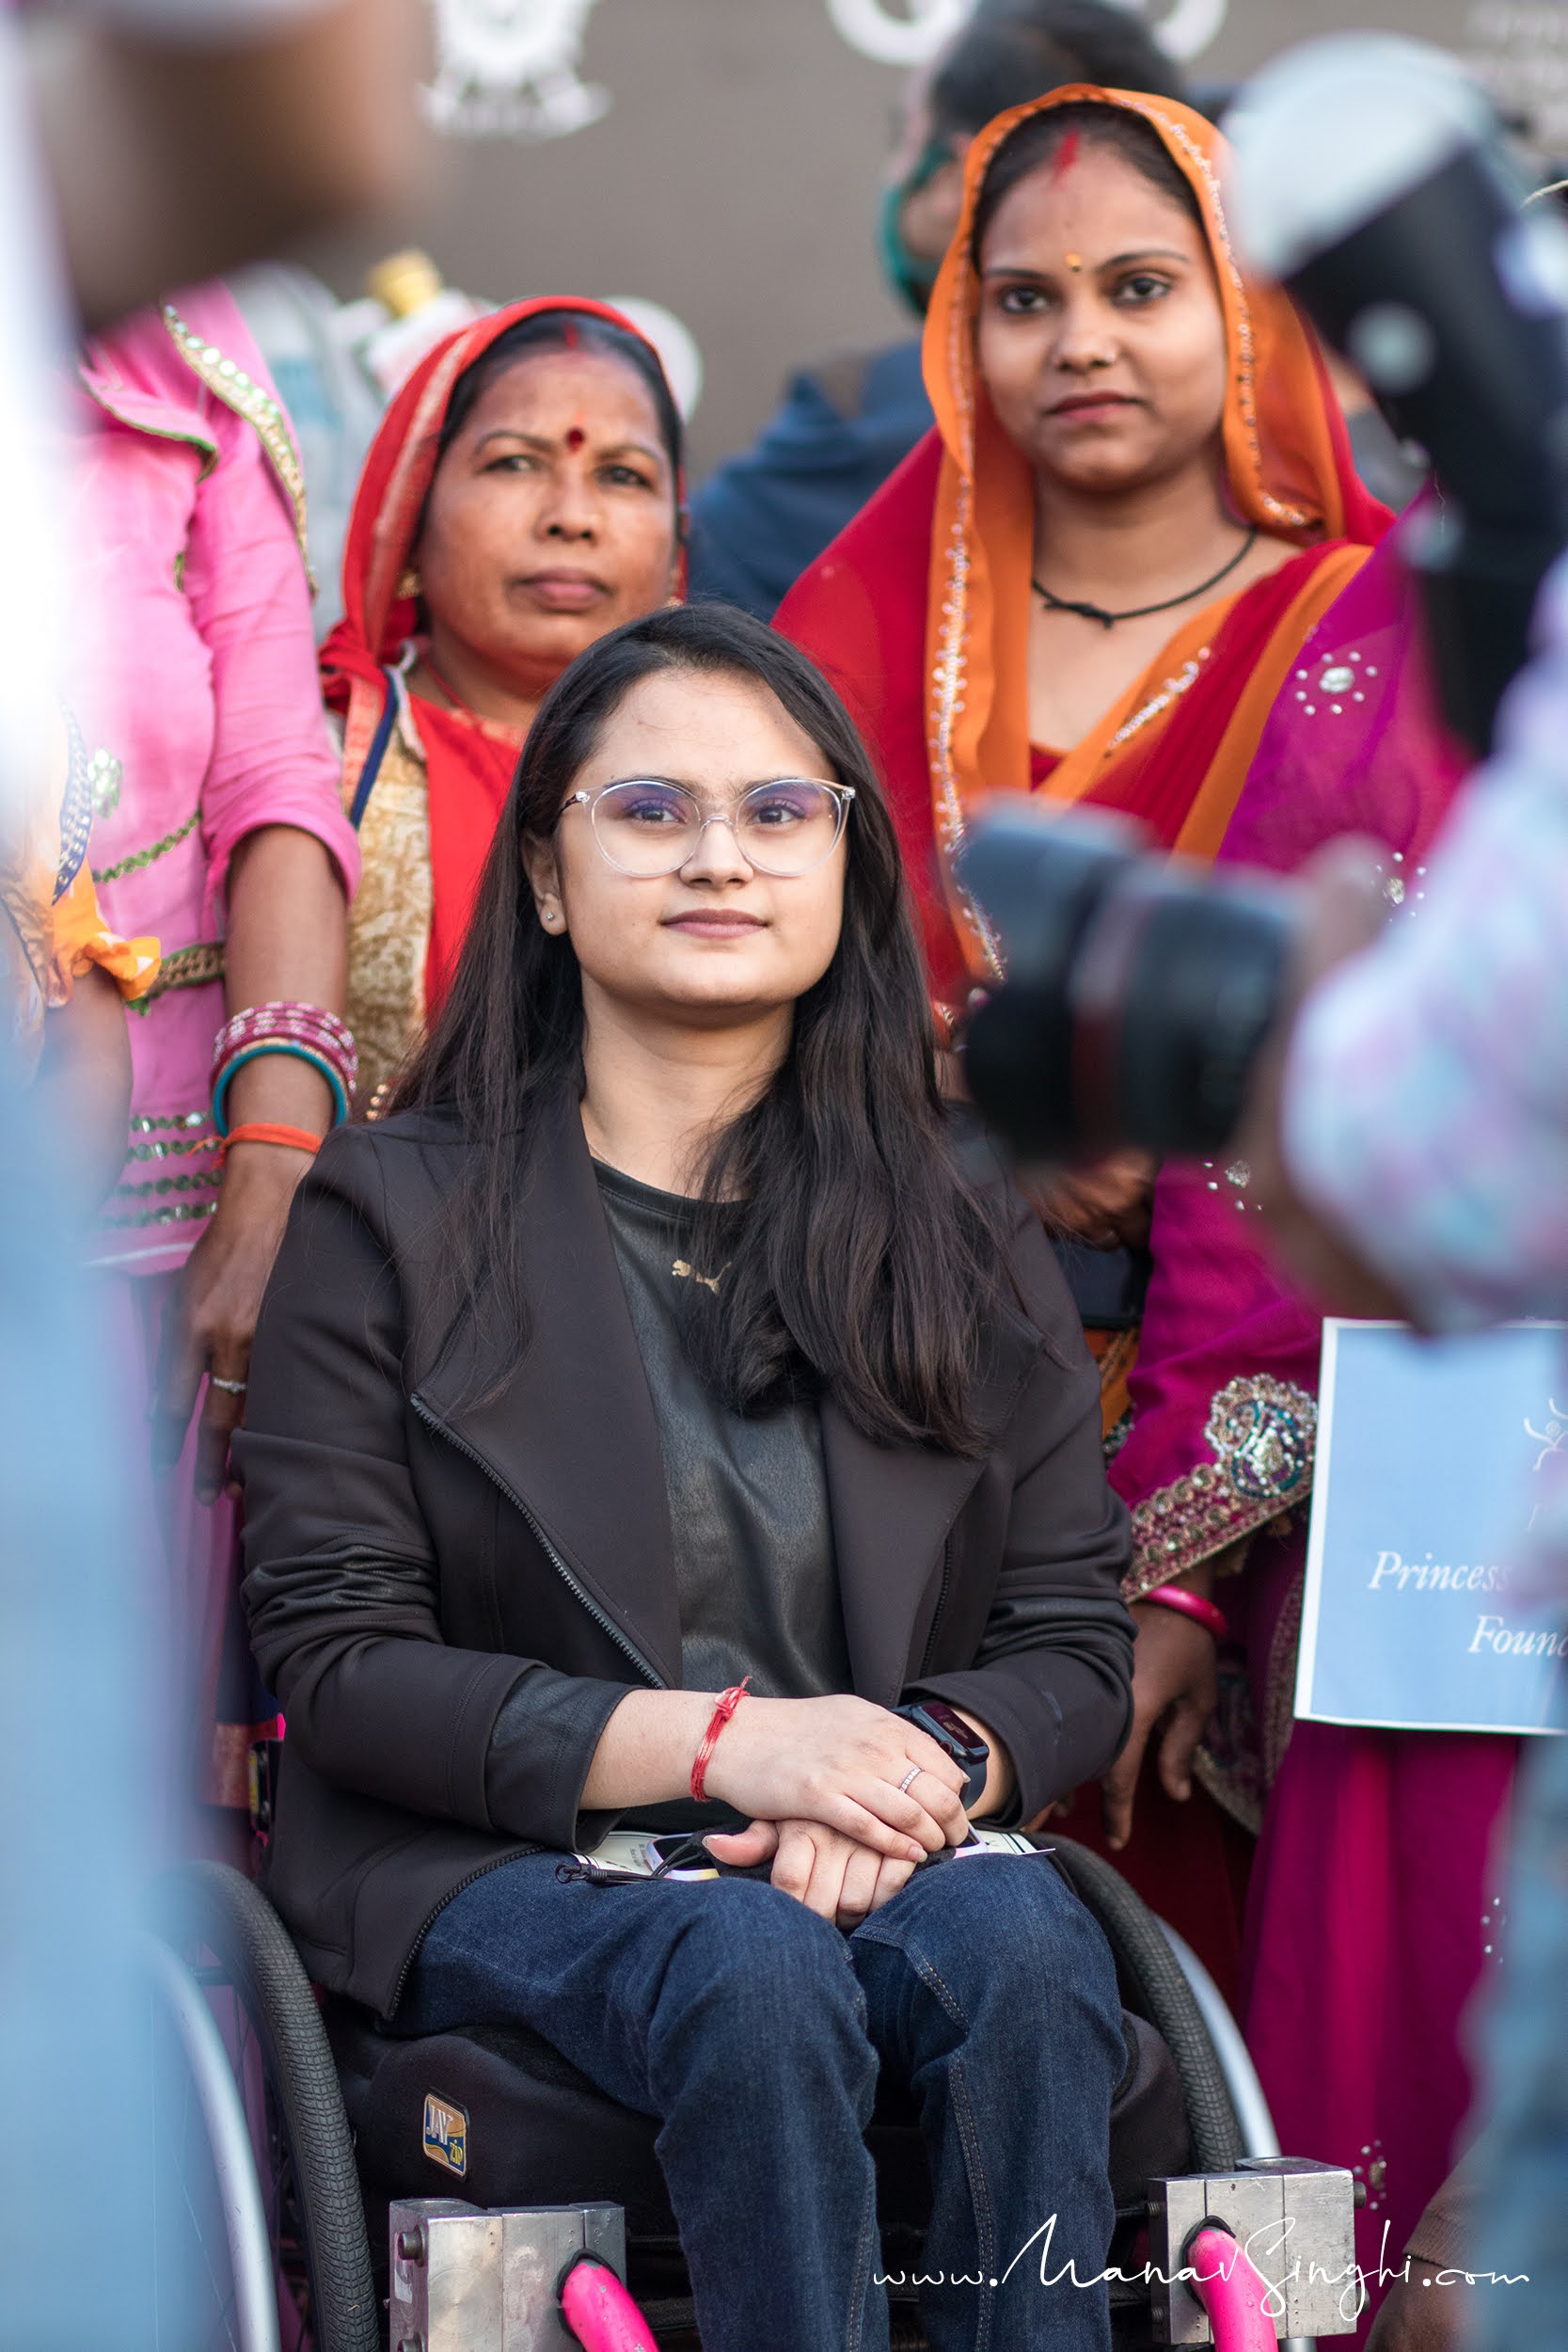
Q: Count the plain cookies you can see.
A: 0